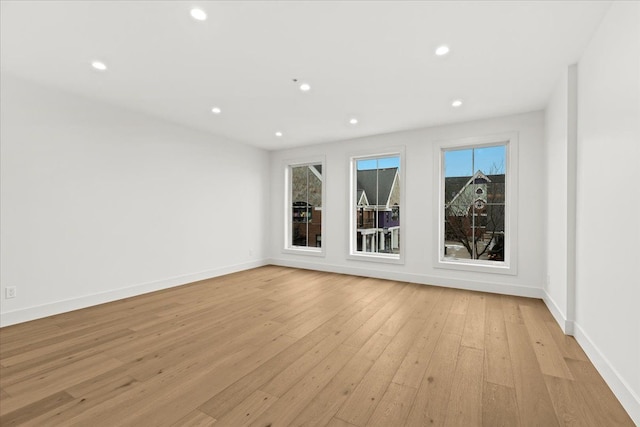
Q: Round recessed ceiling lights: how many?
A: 8